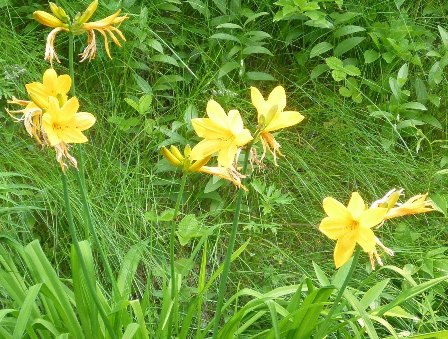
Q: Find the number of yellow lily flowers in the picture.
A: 5